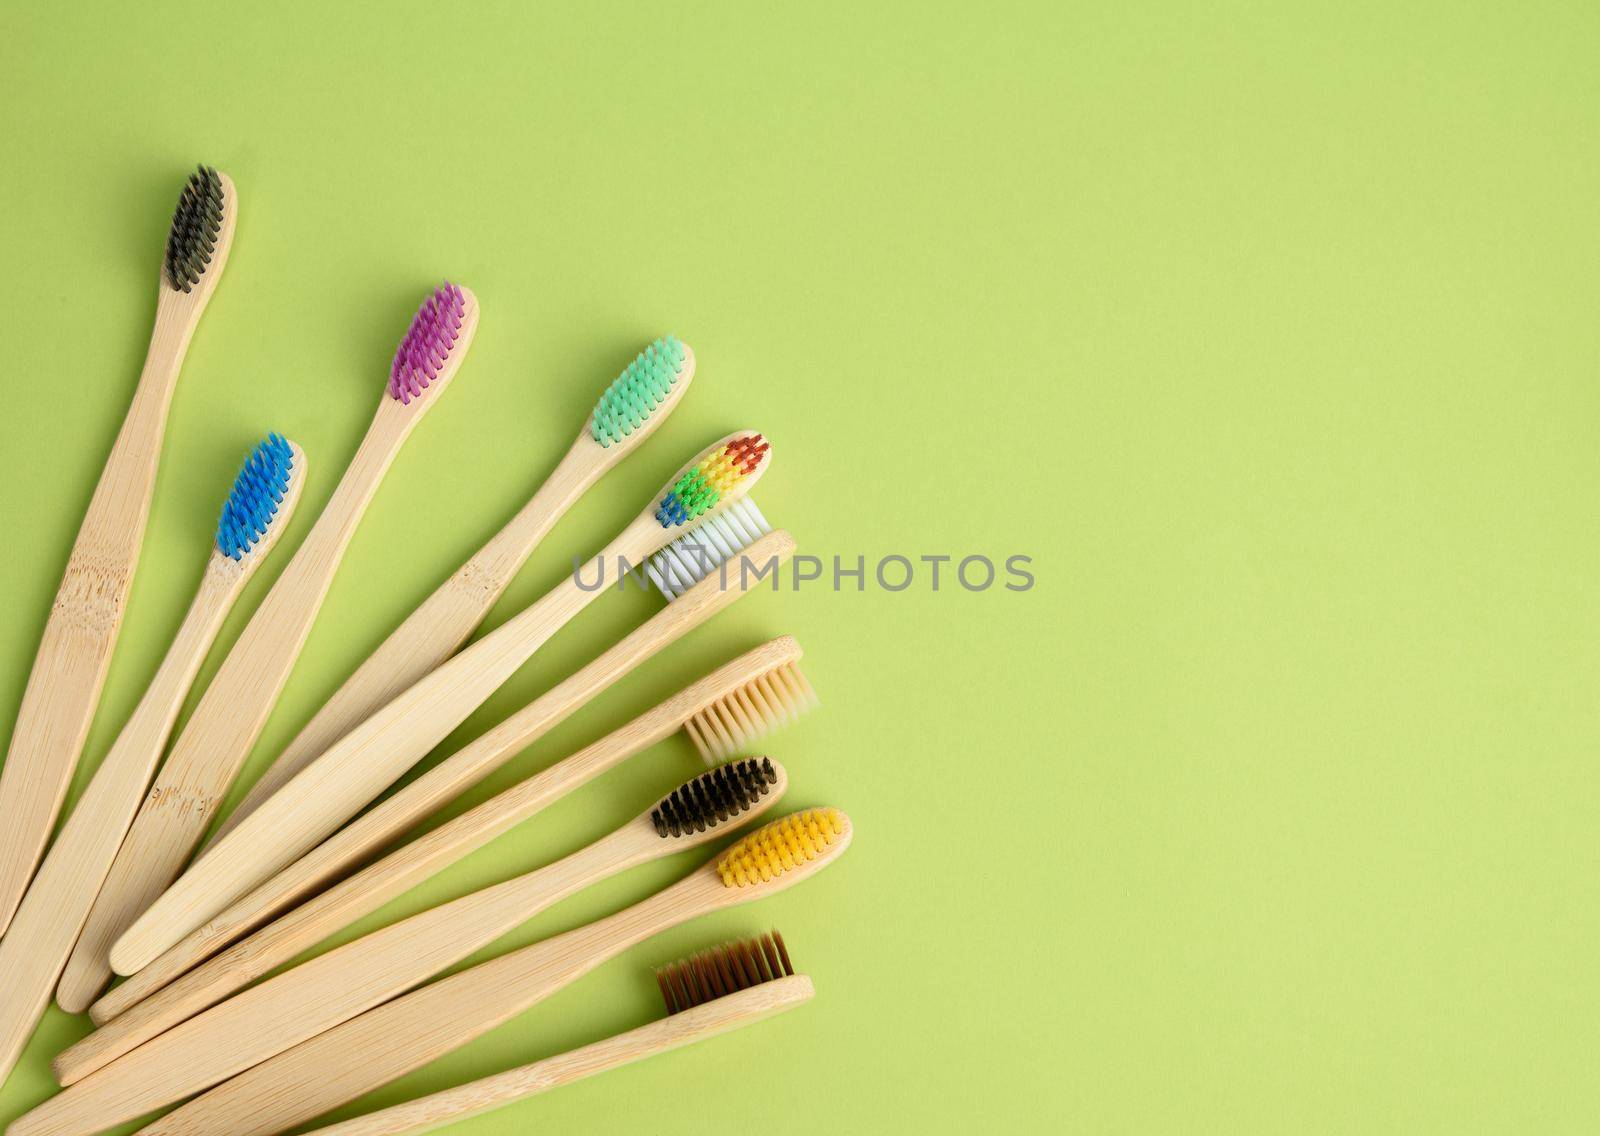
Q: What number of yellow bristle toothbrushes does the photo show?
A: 1